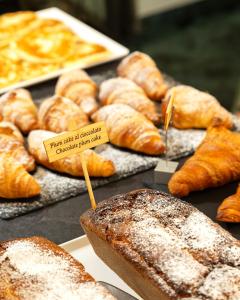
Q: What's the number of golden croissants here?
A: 12